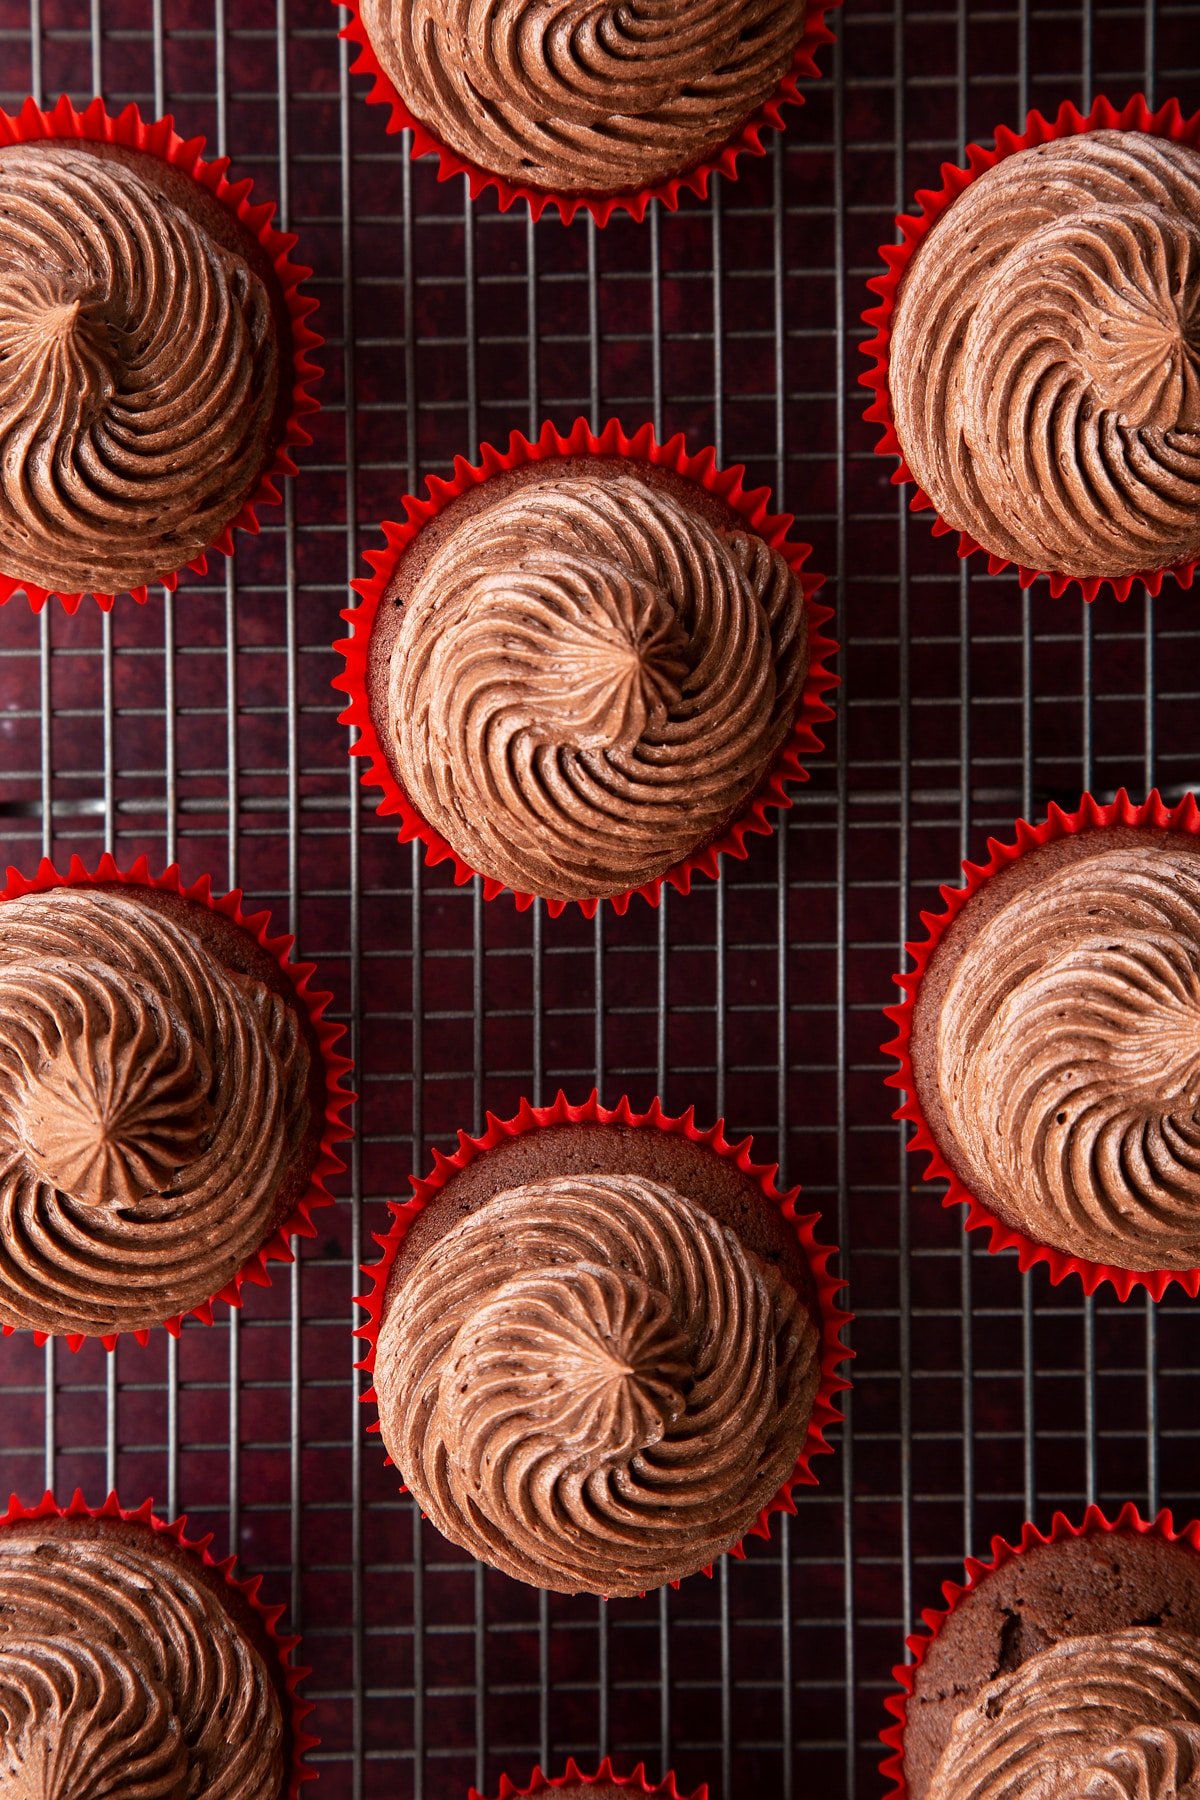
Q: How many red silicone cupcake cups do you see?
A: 10